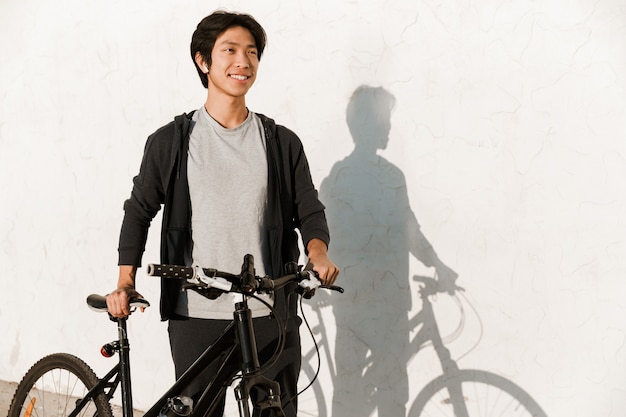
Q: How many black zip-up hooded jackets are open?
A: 1